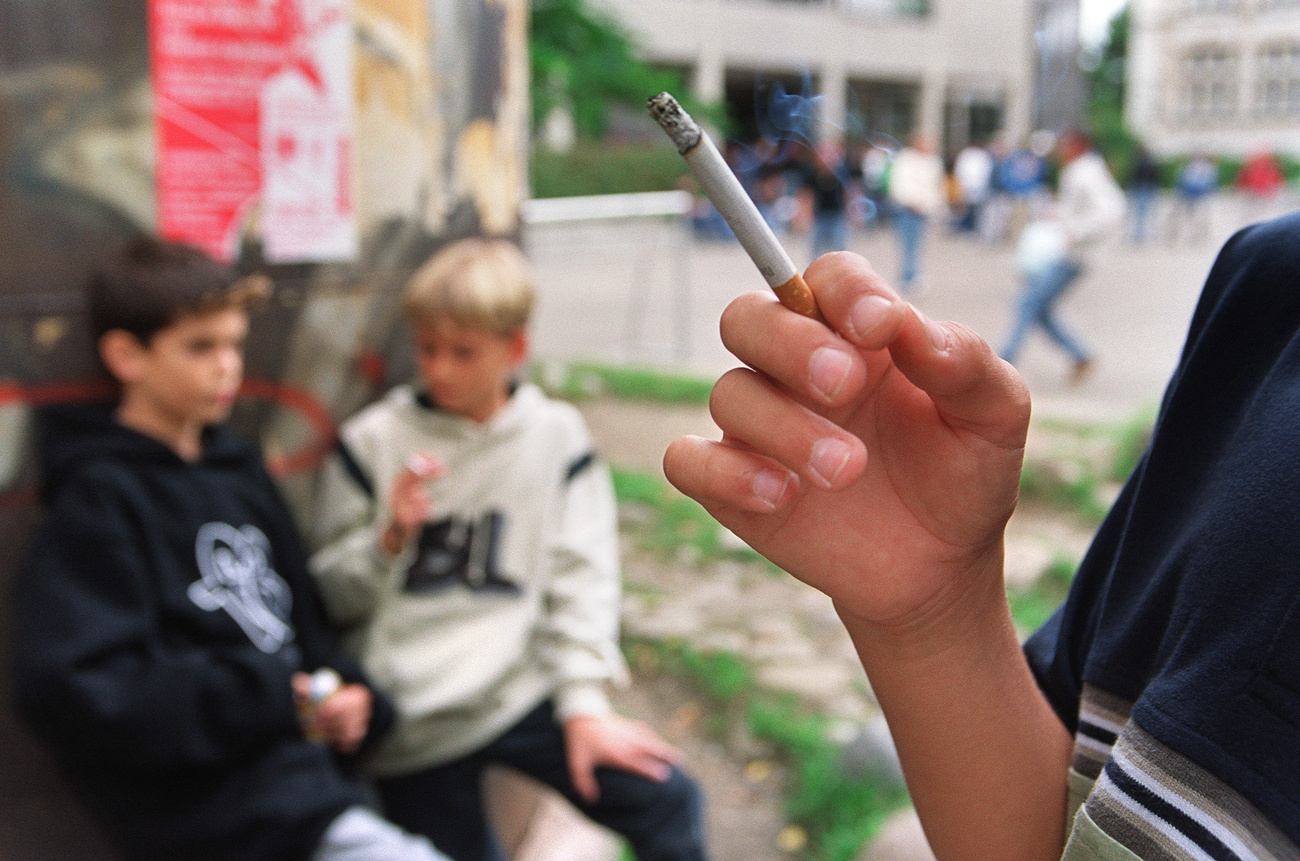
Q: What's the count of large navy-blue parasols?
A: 0